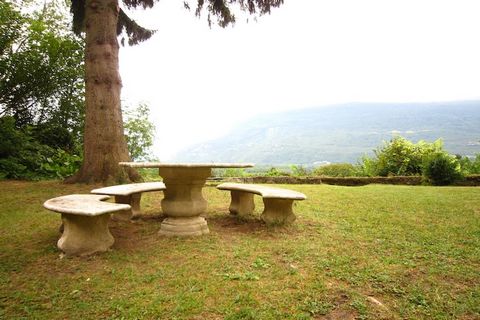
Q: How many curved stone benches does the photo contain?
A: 3